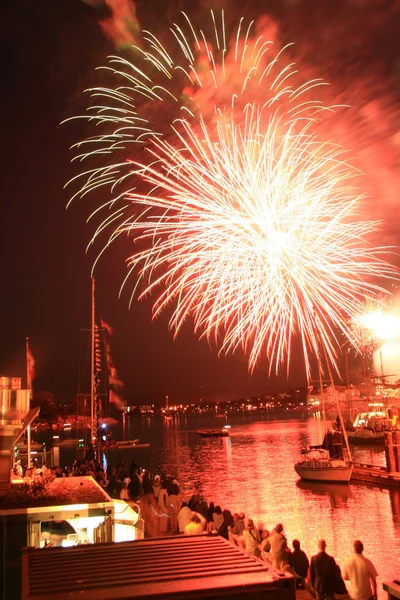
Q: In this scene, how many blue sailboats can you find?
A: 0